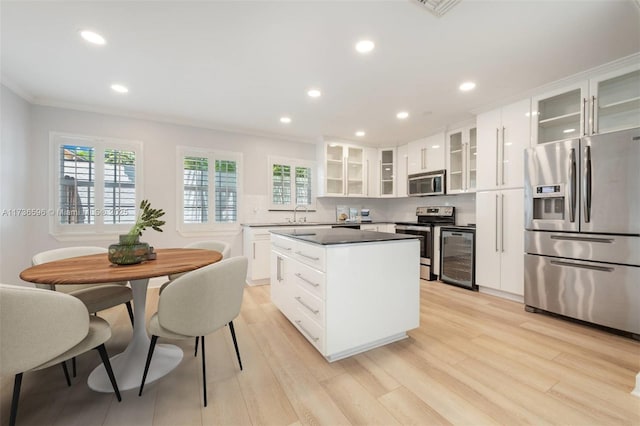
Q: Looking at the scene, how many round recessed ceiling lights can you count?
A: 8